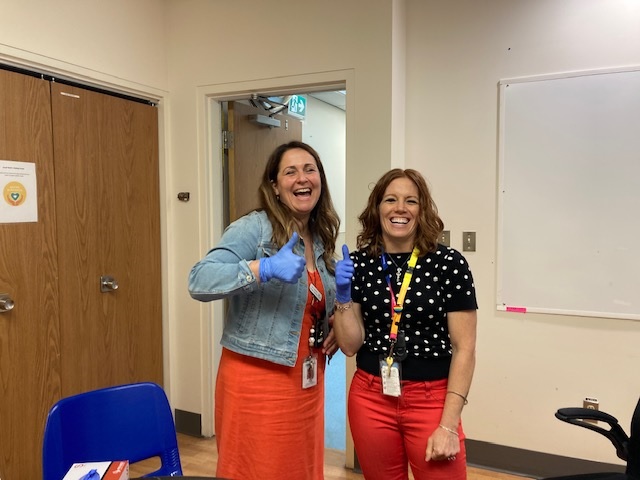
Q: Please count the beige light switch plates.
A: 2